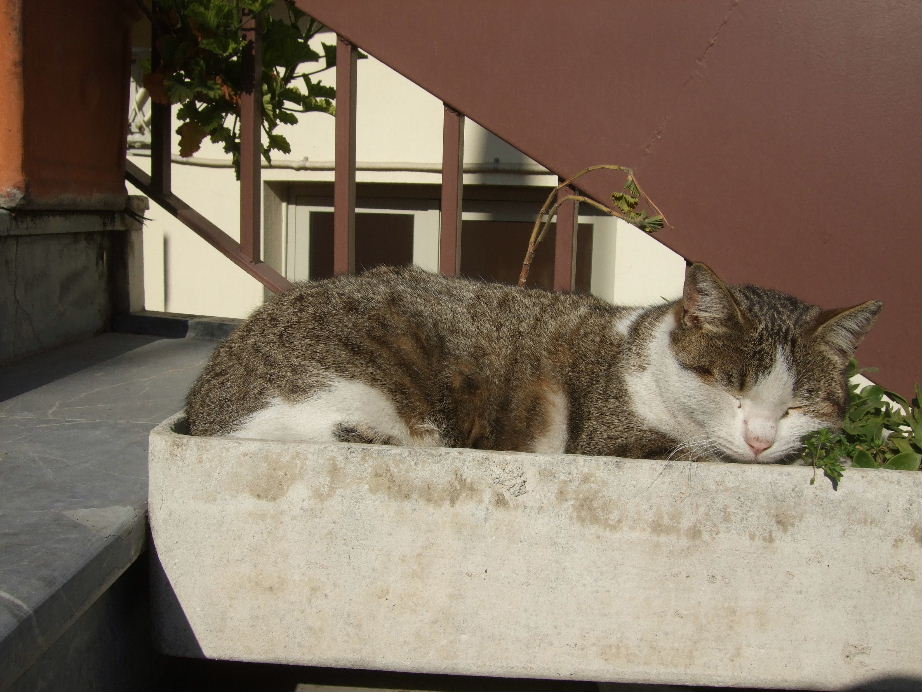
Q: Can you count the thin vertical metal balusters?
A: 5